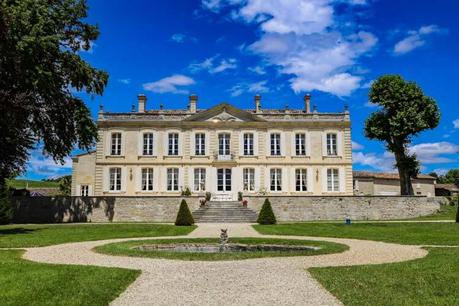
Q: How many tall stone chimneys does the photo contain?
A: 4